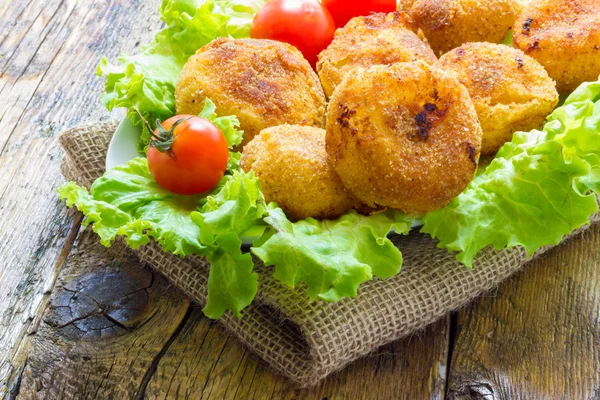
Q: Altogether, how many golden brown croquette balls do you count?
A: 7